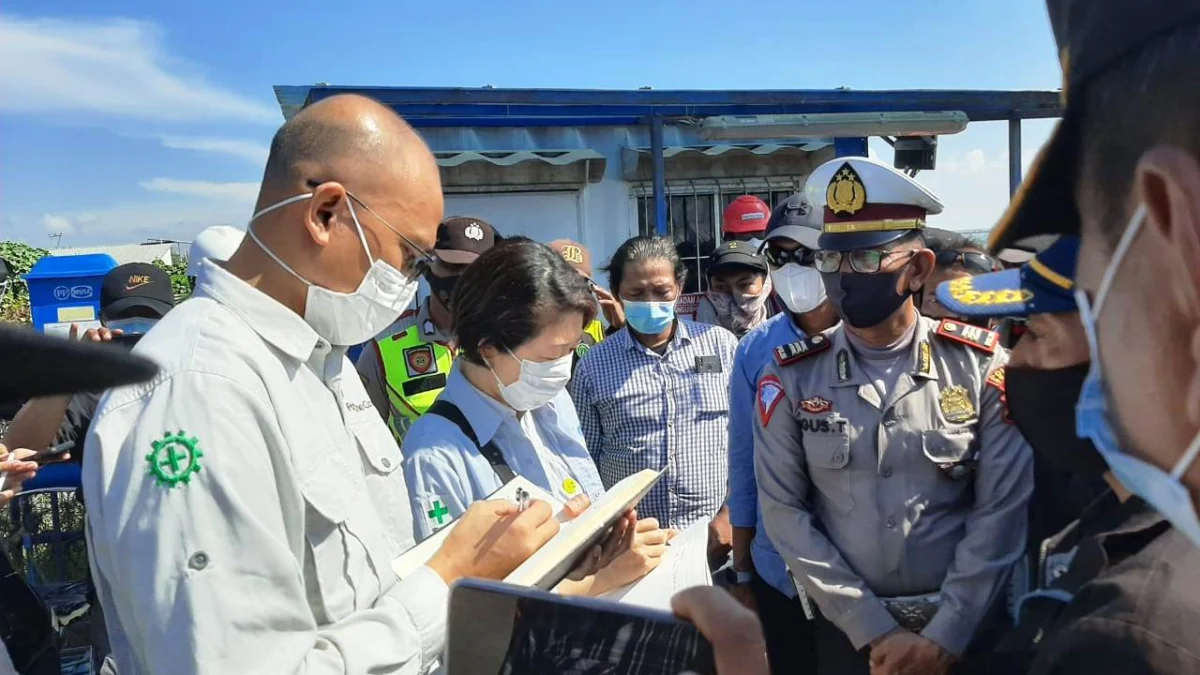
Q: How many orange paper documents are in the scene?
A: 0